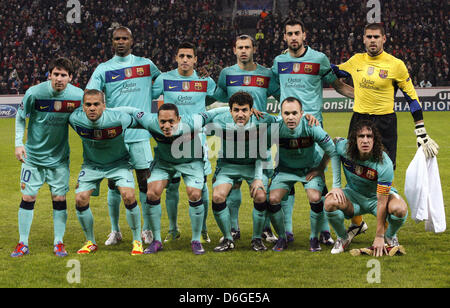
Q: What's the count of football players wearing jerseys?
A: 11